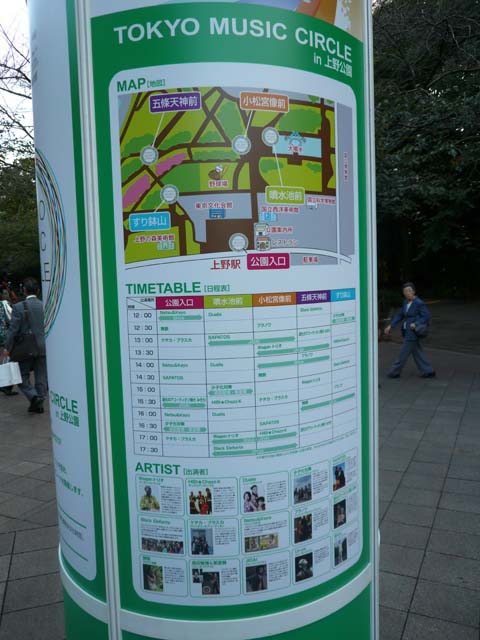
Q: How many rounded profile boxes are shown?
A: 15